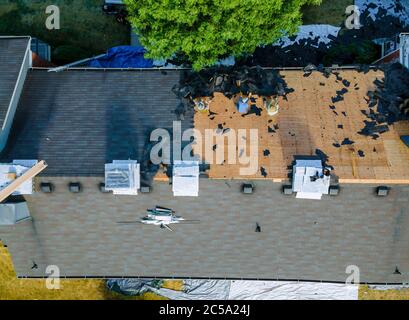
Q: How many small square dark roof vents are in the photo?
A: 8